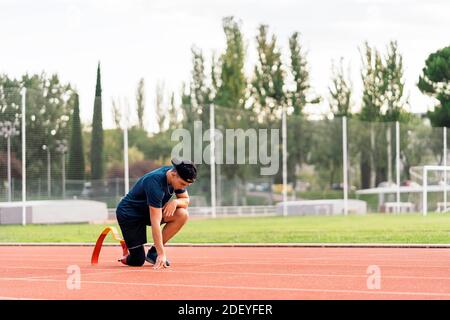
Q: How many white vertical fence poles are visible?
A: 7